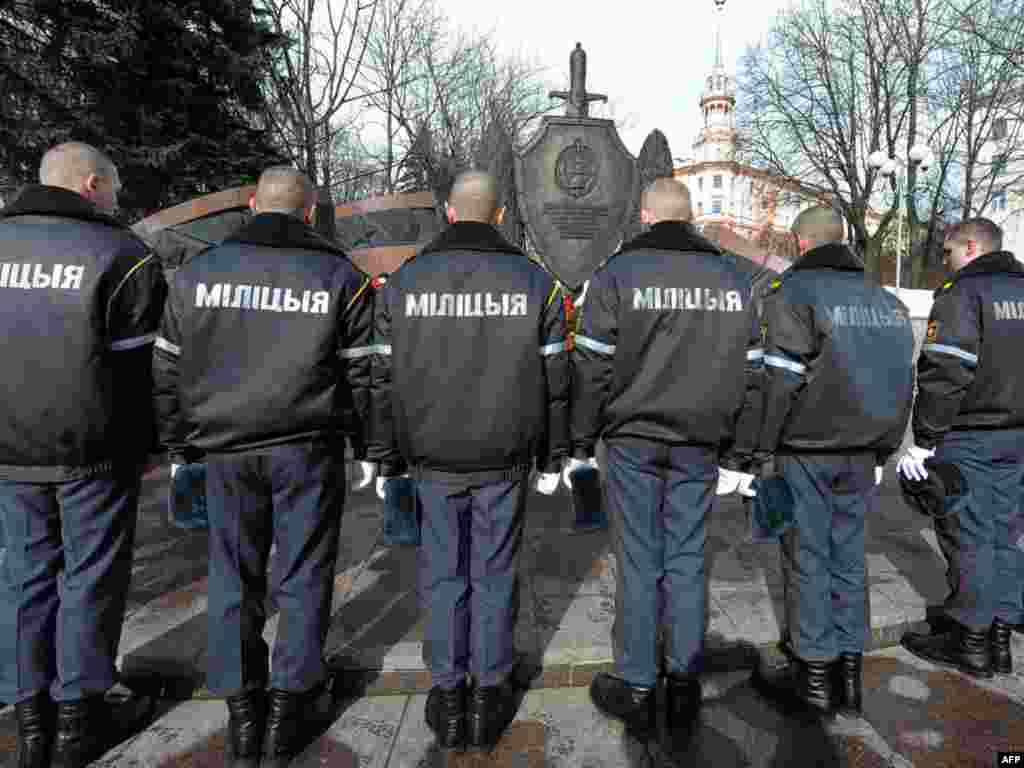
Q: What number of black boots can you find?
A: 12